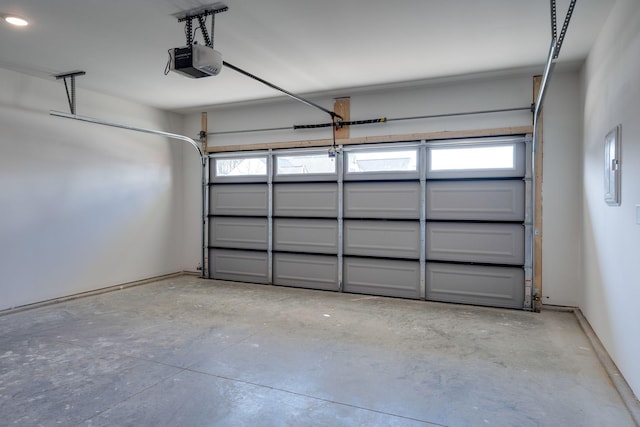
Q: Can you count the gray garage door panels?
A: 12